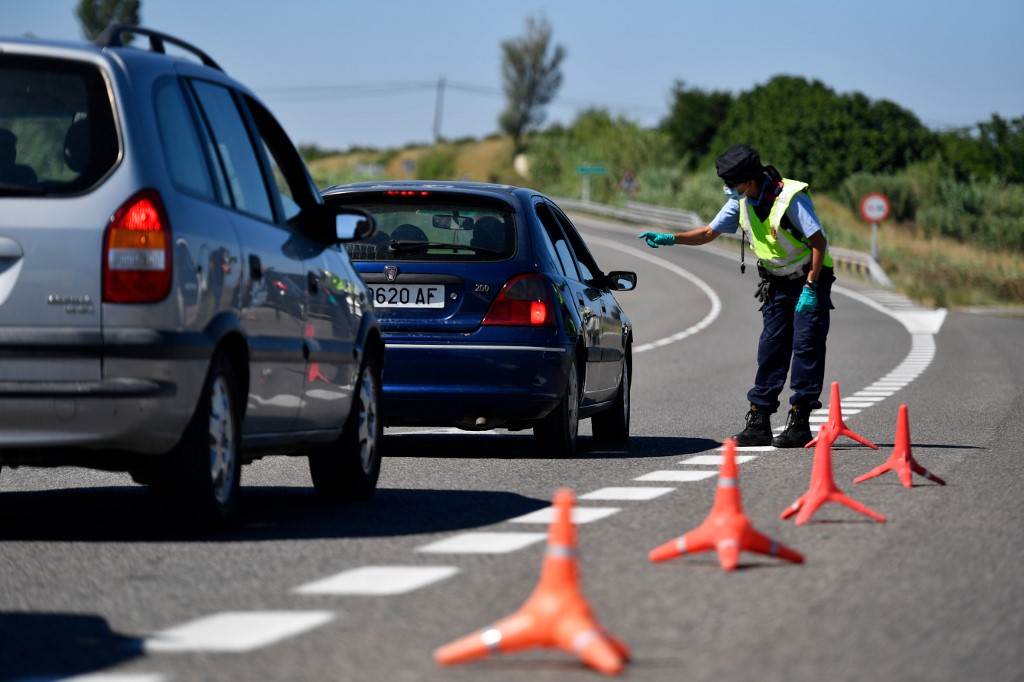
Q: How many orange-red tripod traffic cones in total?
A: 5